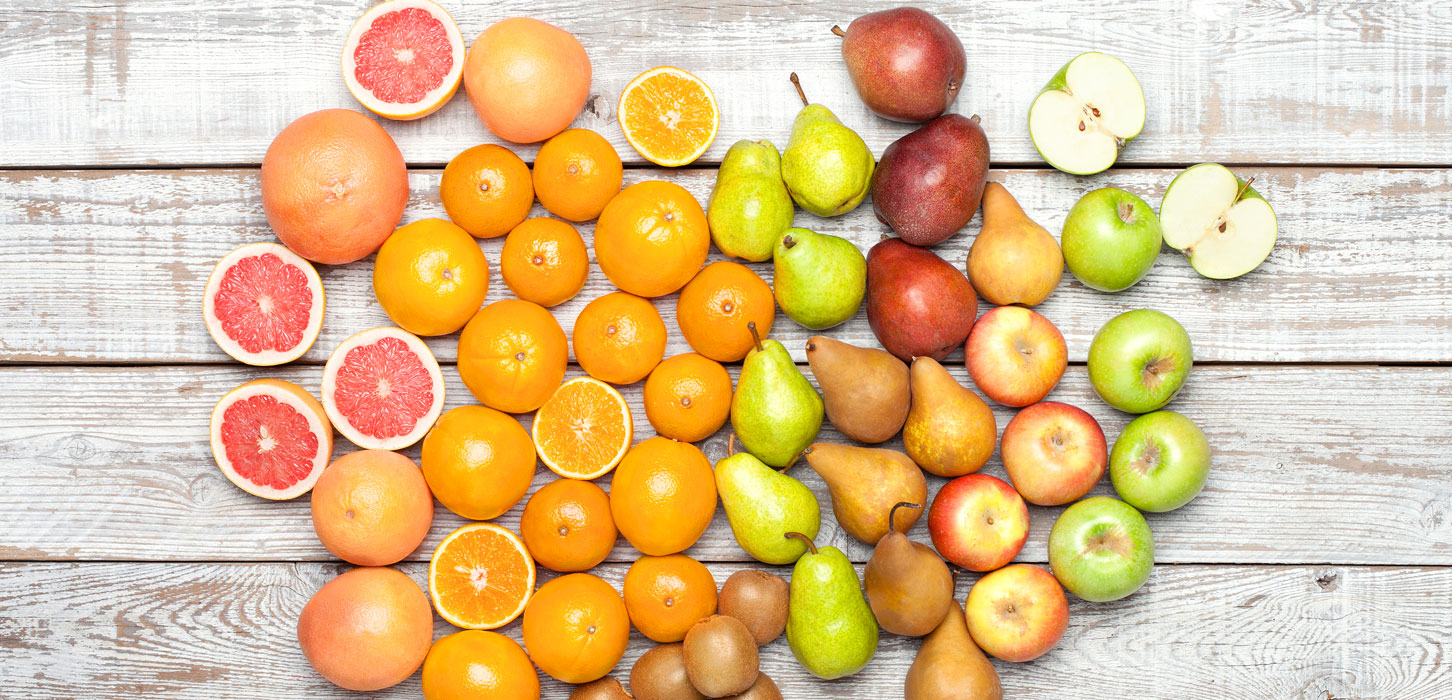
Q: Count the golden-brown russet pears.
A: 6